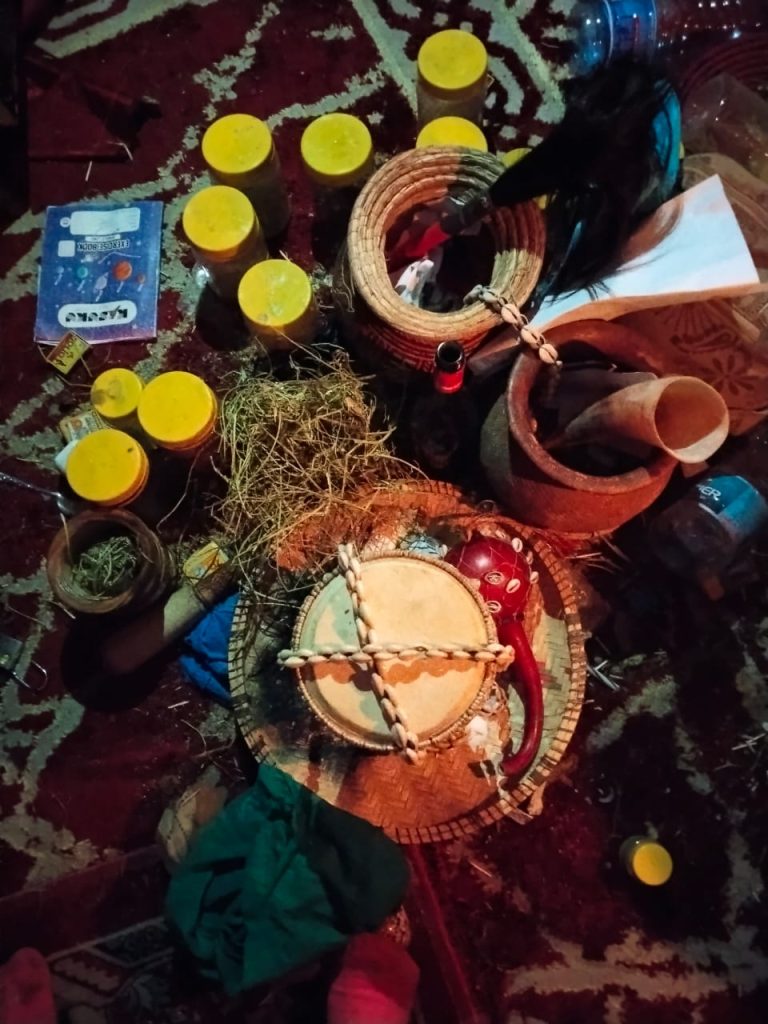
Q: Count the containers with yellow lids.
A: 11